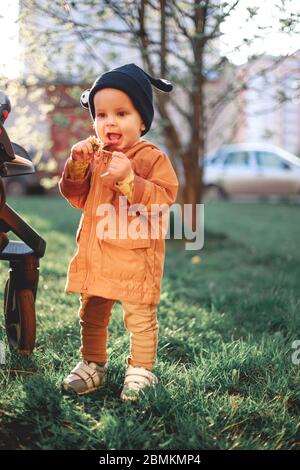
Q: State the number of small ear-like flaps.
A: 2